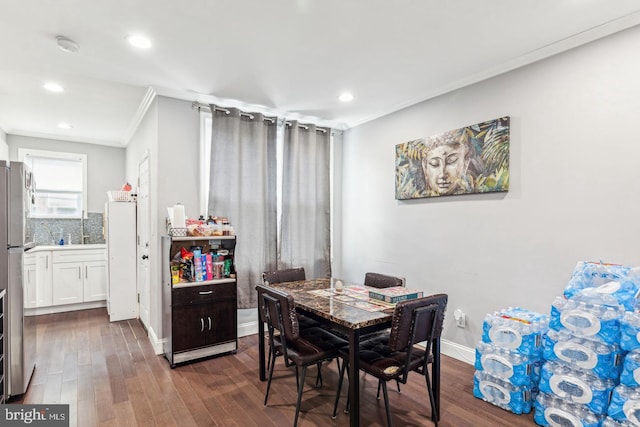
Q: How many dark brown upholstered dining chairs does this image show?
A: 4